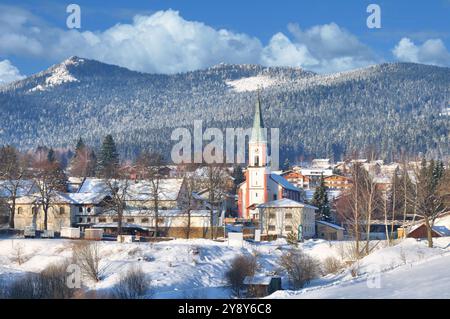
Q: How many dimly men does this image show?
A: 0